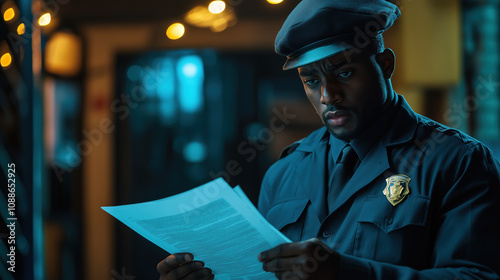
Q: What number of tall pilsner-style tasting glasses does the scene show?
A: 0